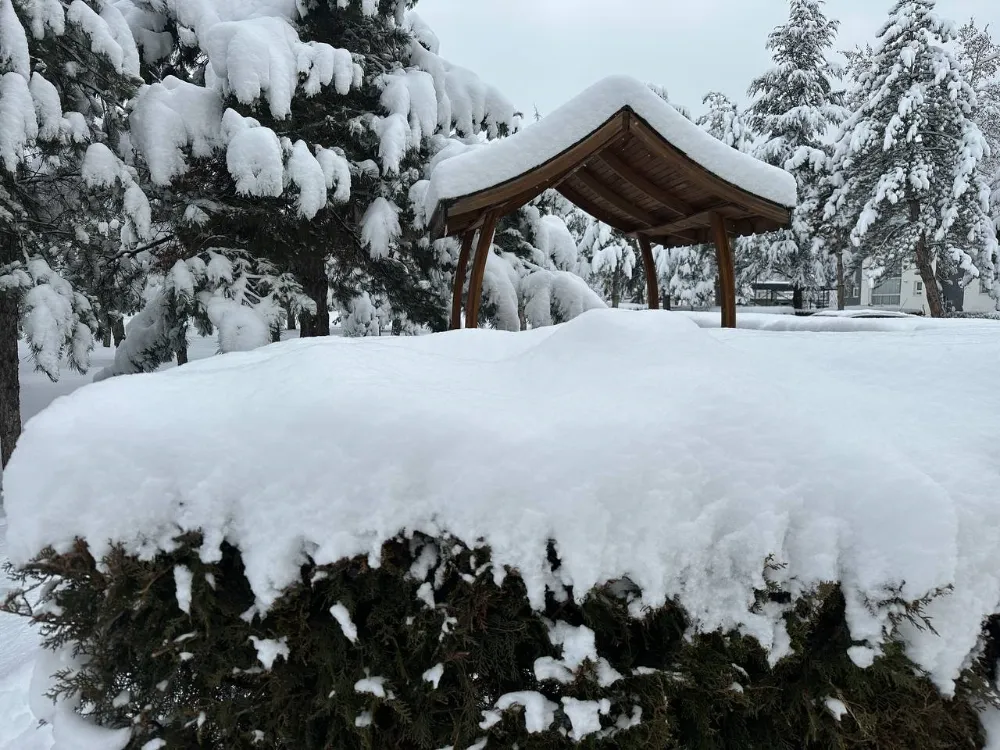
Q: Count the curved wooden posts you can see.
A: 4